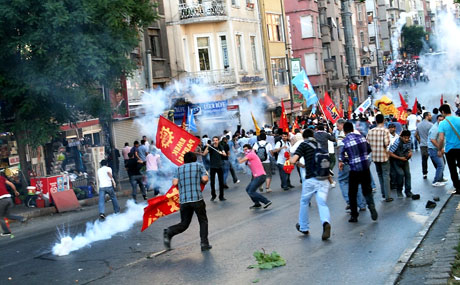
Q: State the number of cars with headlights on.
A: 0